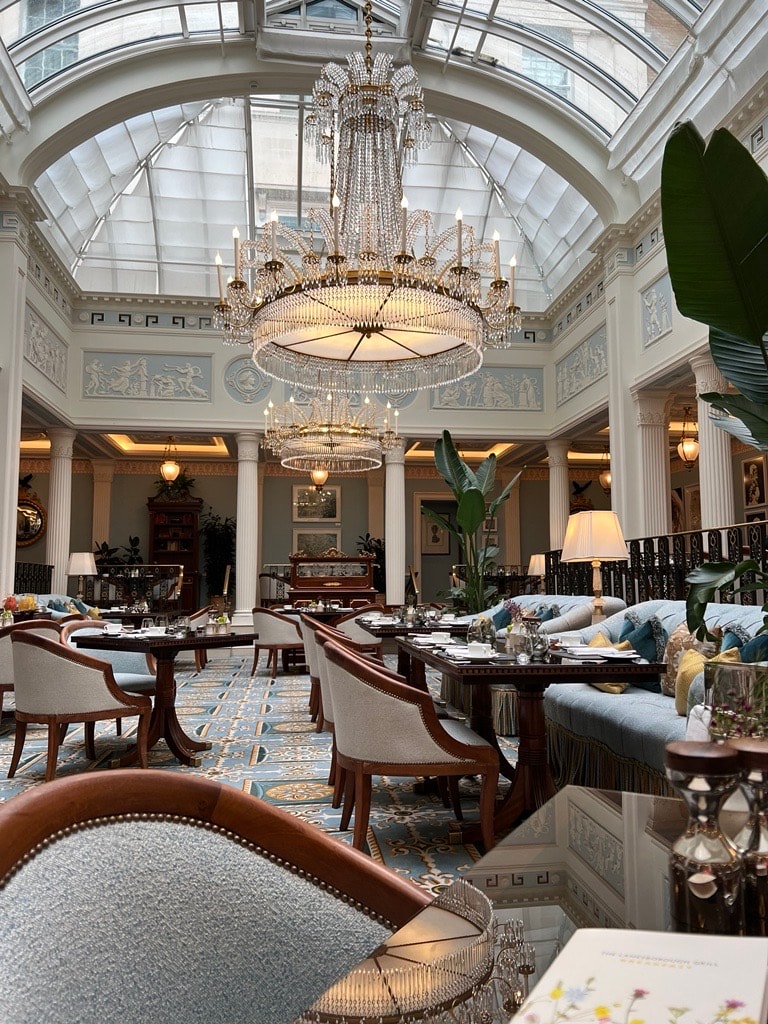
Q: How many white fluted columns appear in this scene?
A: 6